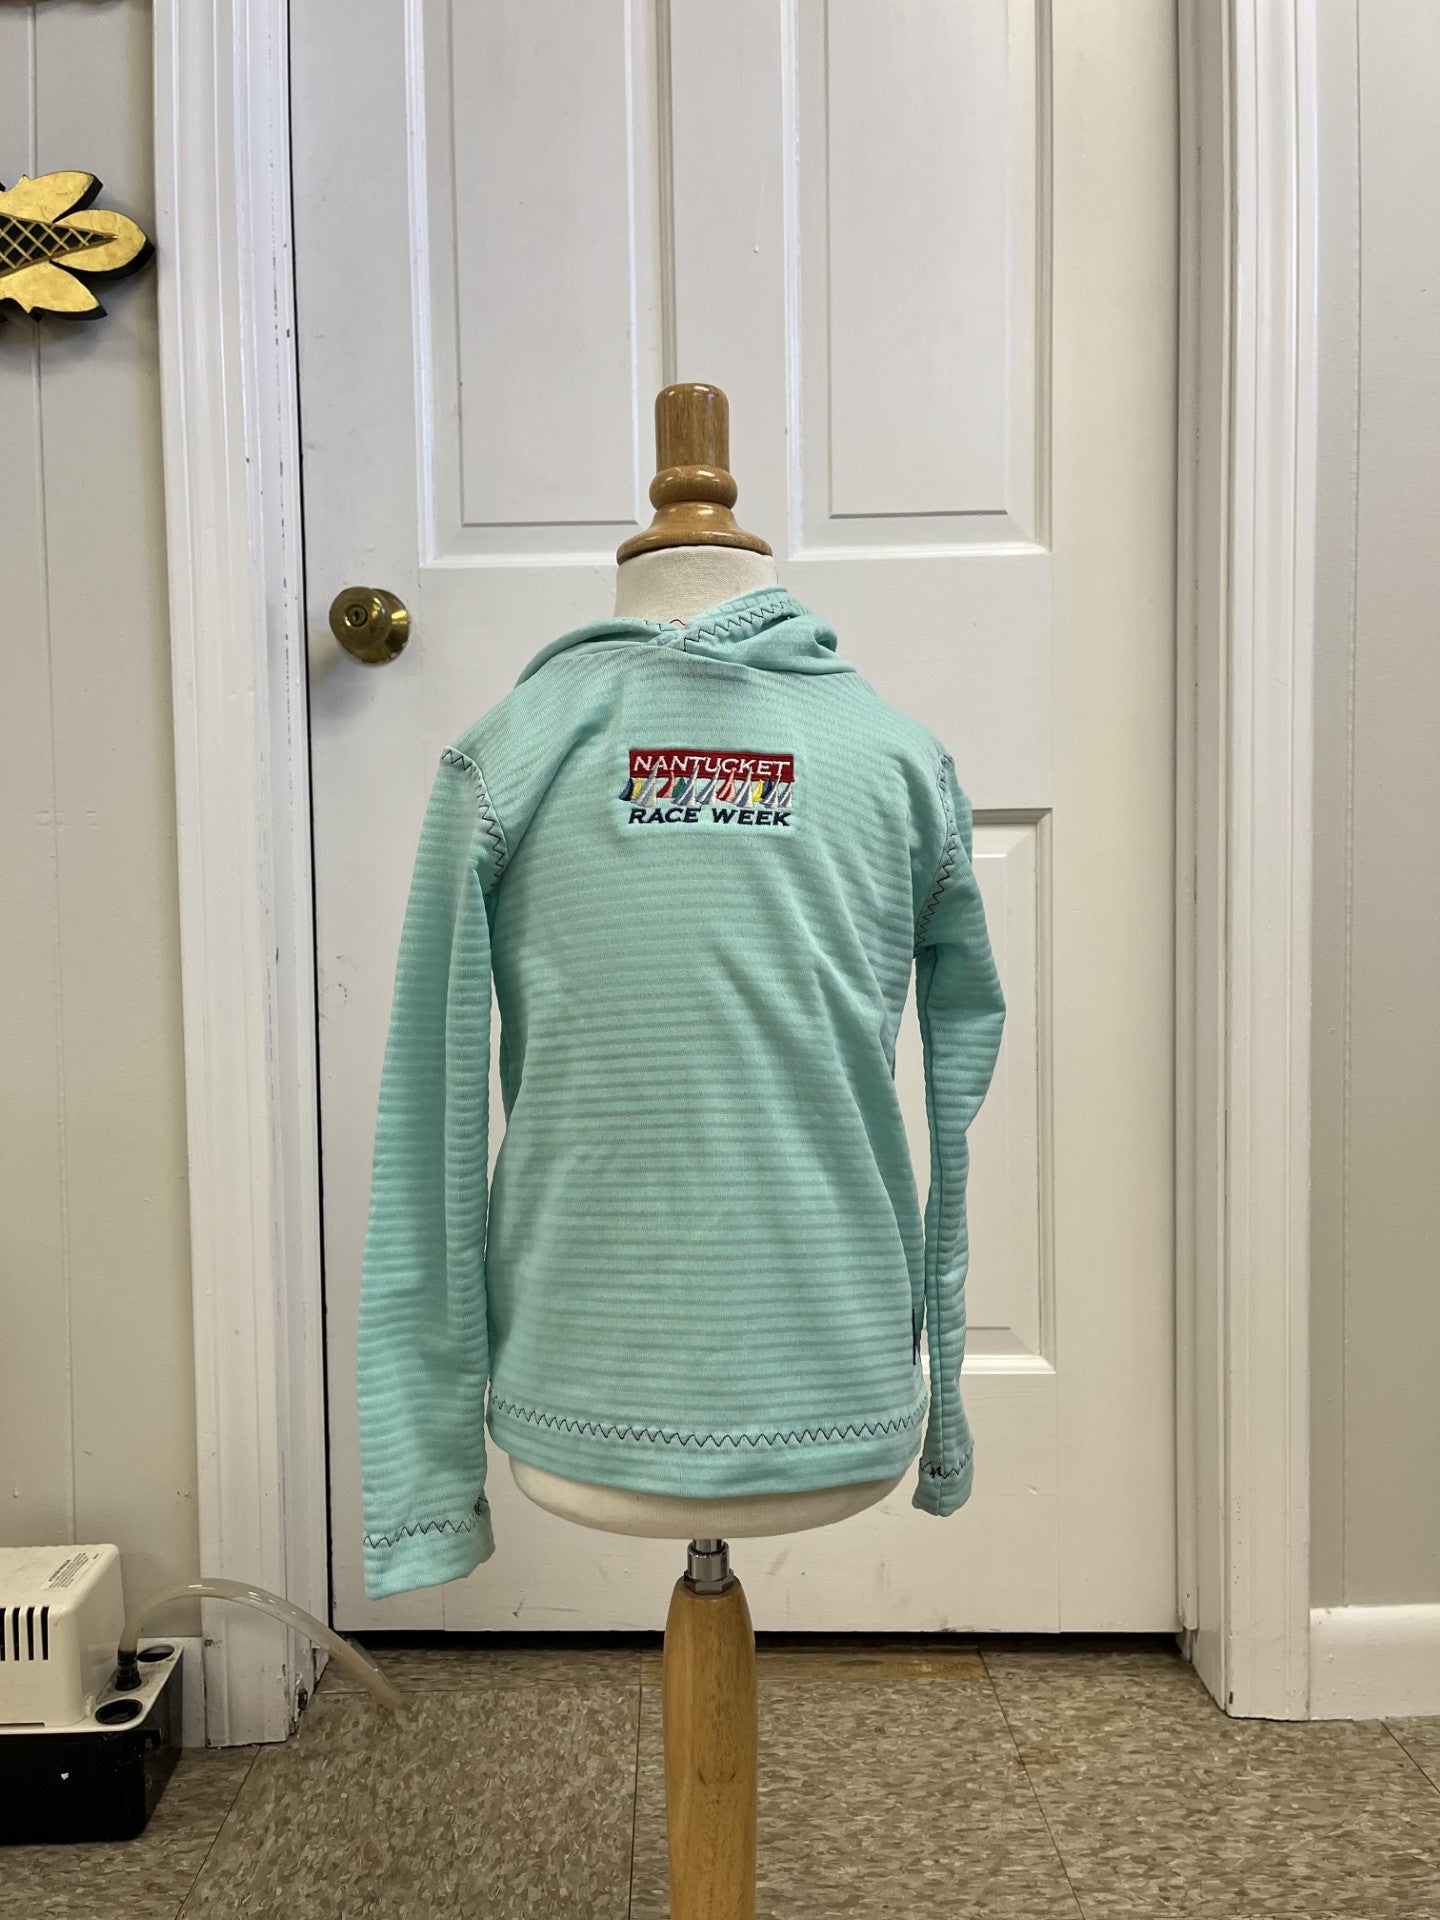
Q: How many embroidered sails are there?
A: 13